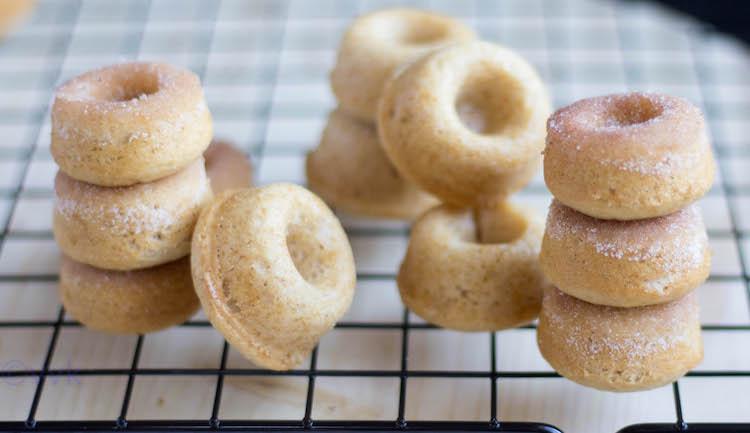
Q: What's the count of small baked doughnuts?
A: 12